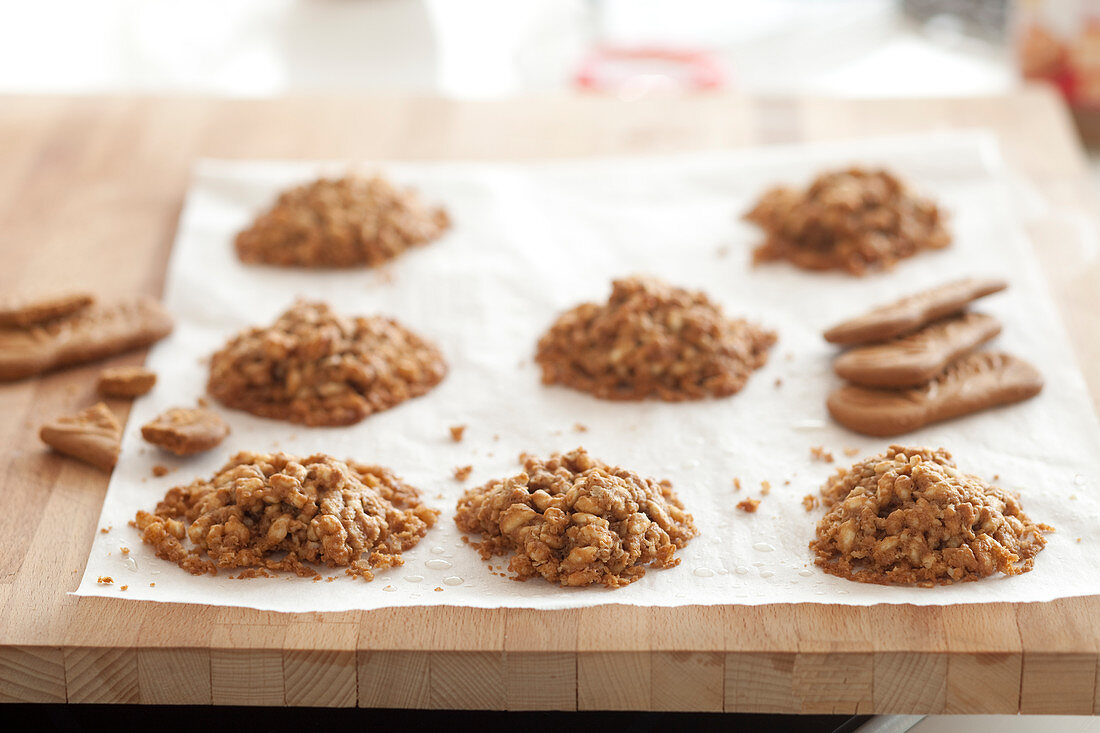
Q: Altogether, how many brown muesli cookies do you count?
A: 7